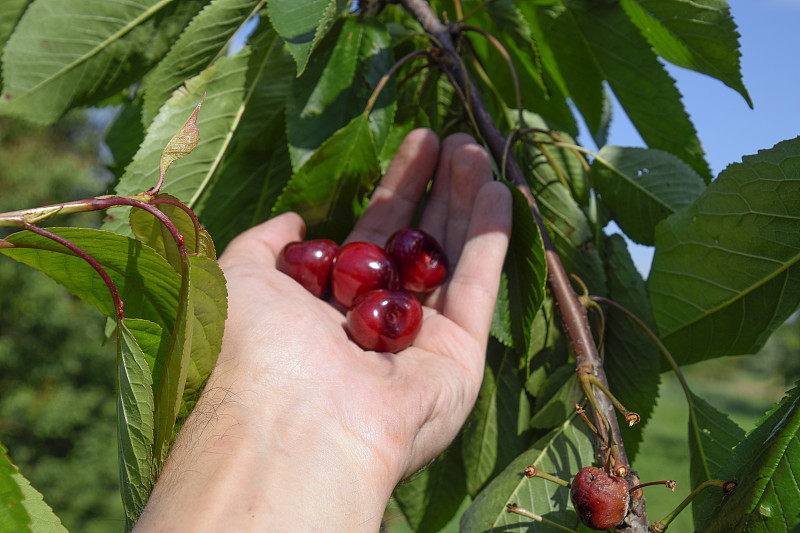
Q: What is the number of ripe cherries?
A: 4